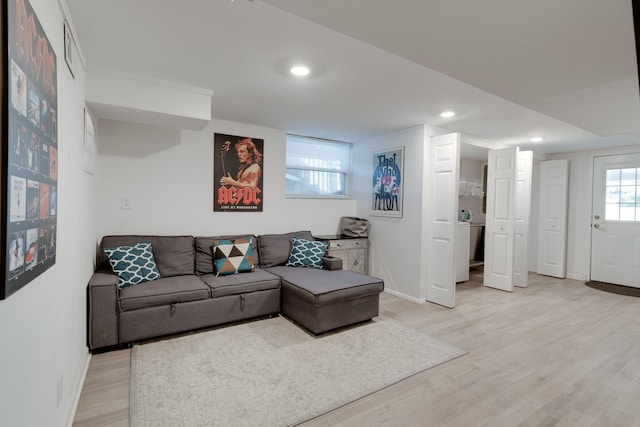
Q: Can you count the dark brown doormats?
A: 1